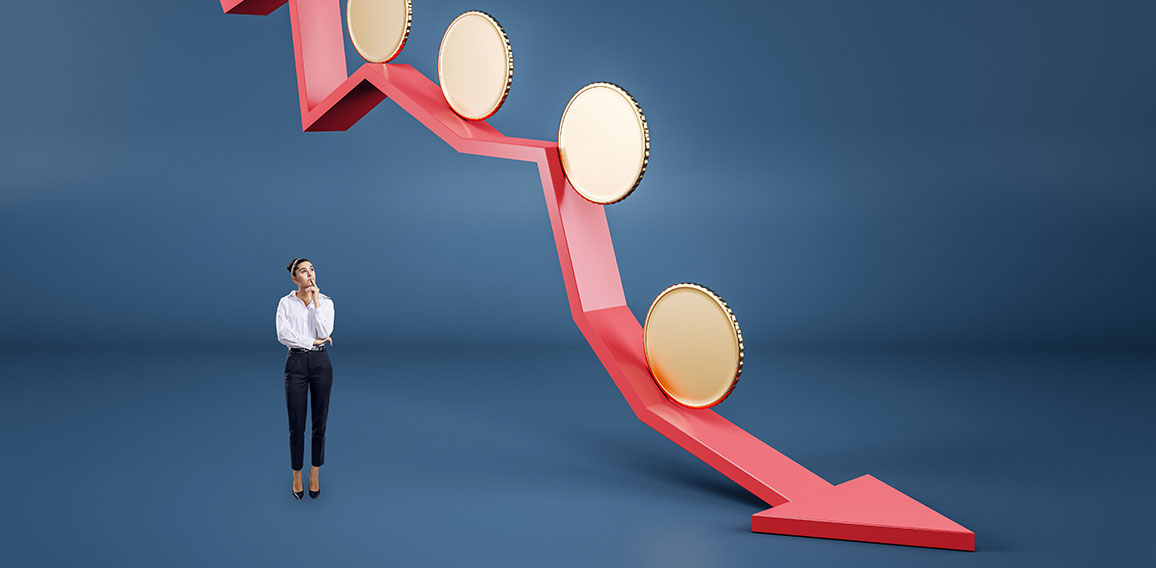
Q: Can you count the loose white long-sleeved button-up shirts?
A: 1